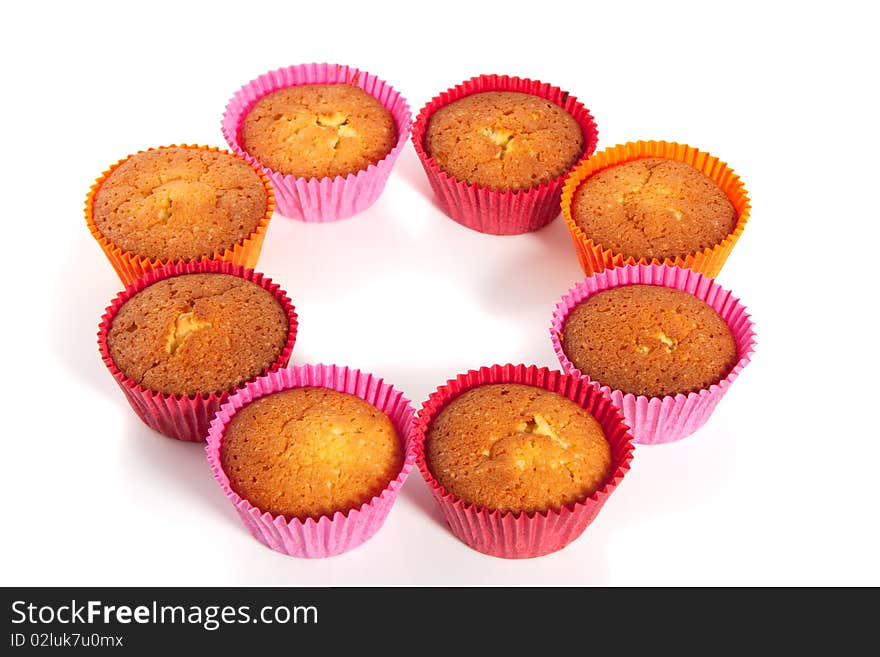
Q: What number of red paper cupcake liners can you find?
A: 3